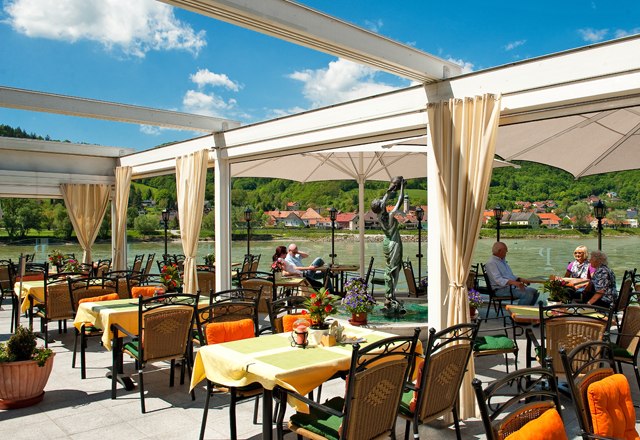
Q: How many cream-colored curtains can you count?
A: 4